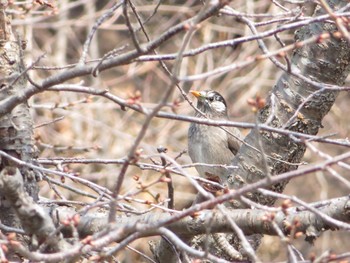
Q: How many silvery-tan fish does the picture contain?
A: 0